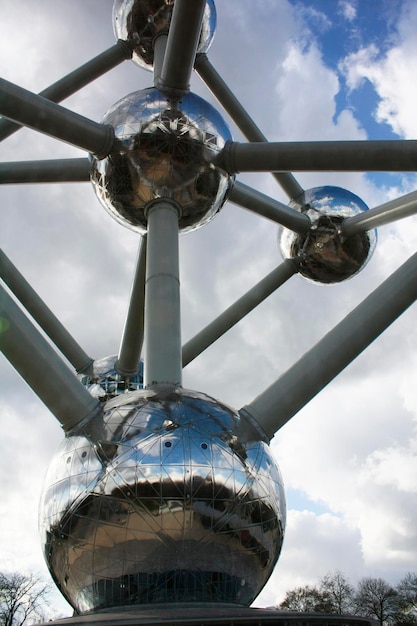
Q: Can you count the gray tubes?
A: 15